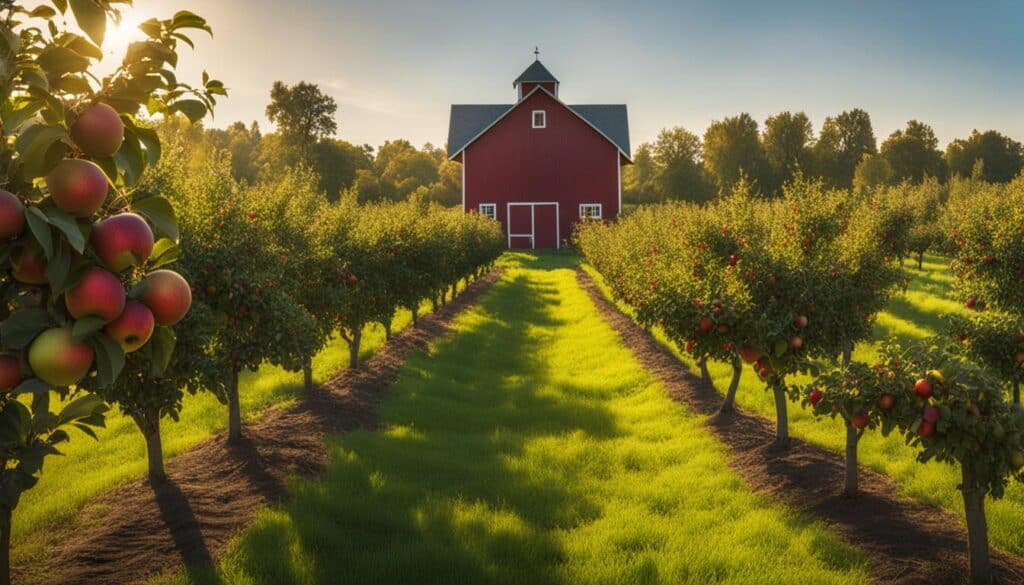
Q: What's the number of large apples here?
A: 10